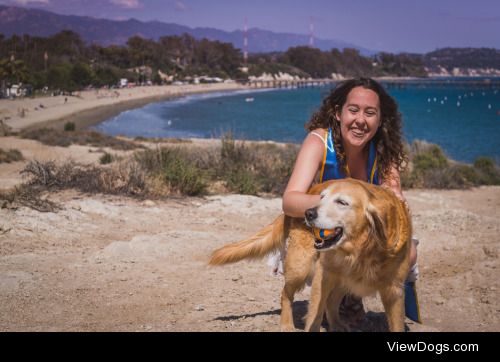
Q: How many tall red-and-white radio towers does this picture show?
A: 2